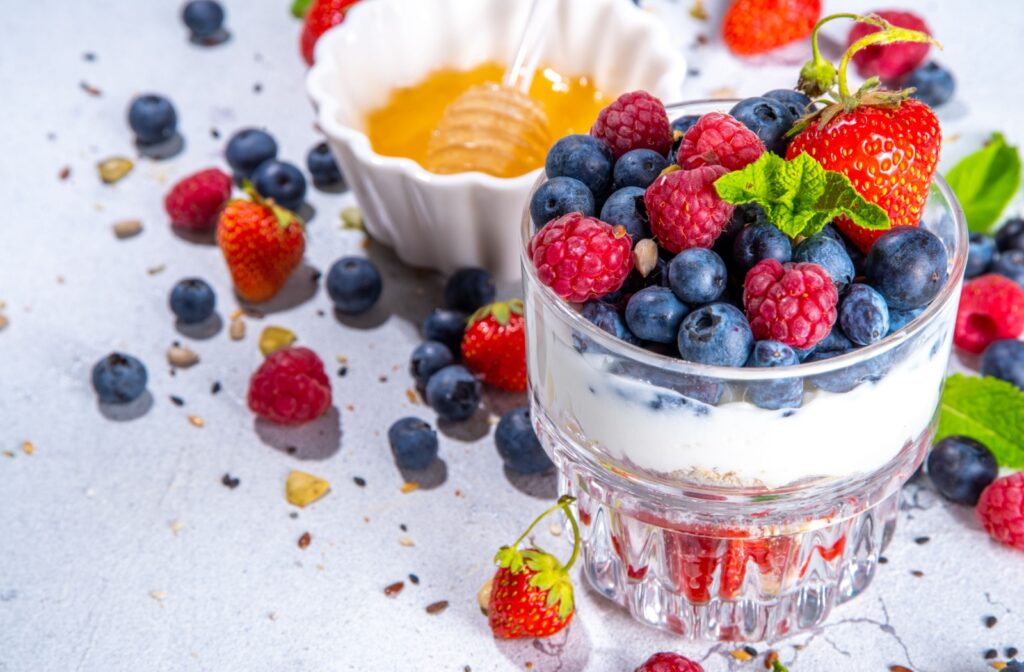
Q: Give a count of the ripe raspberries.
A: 11